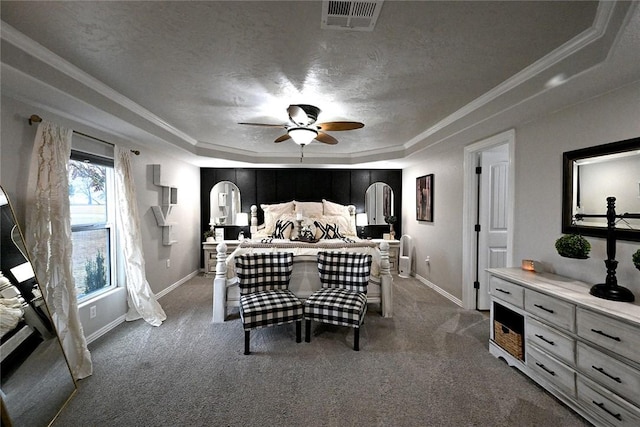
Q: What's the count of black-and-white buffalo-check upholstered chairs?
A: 2